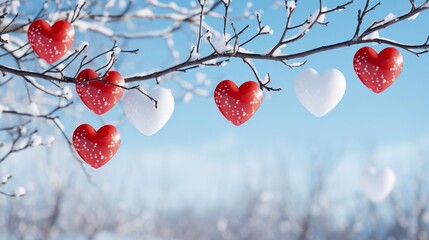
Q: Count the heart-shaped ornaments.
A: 8